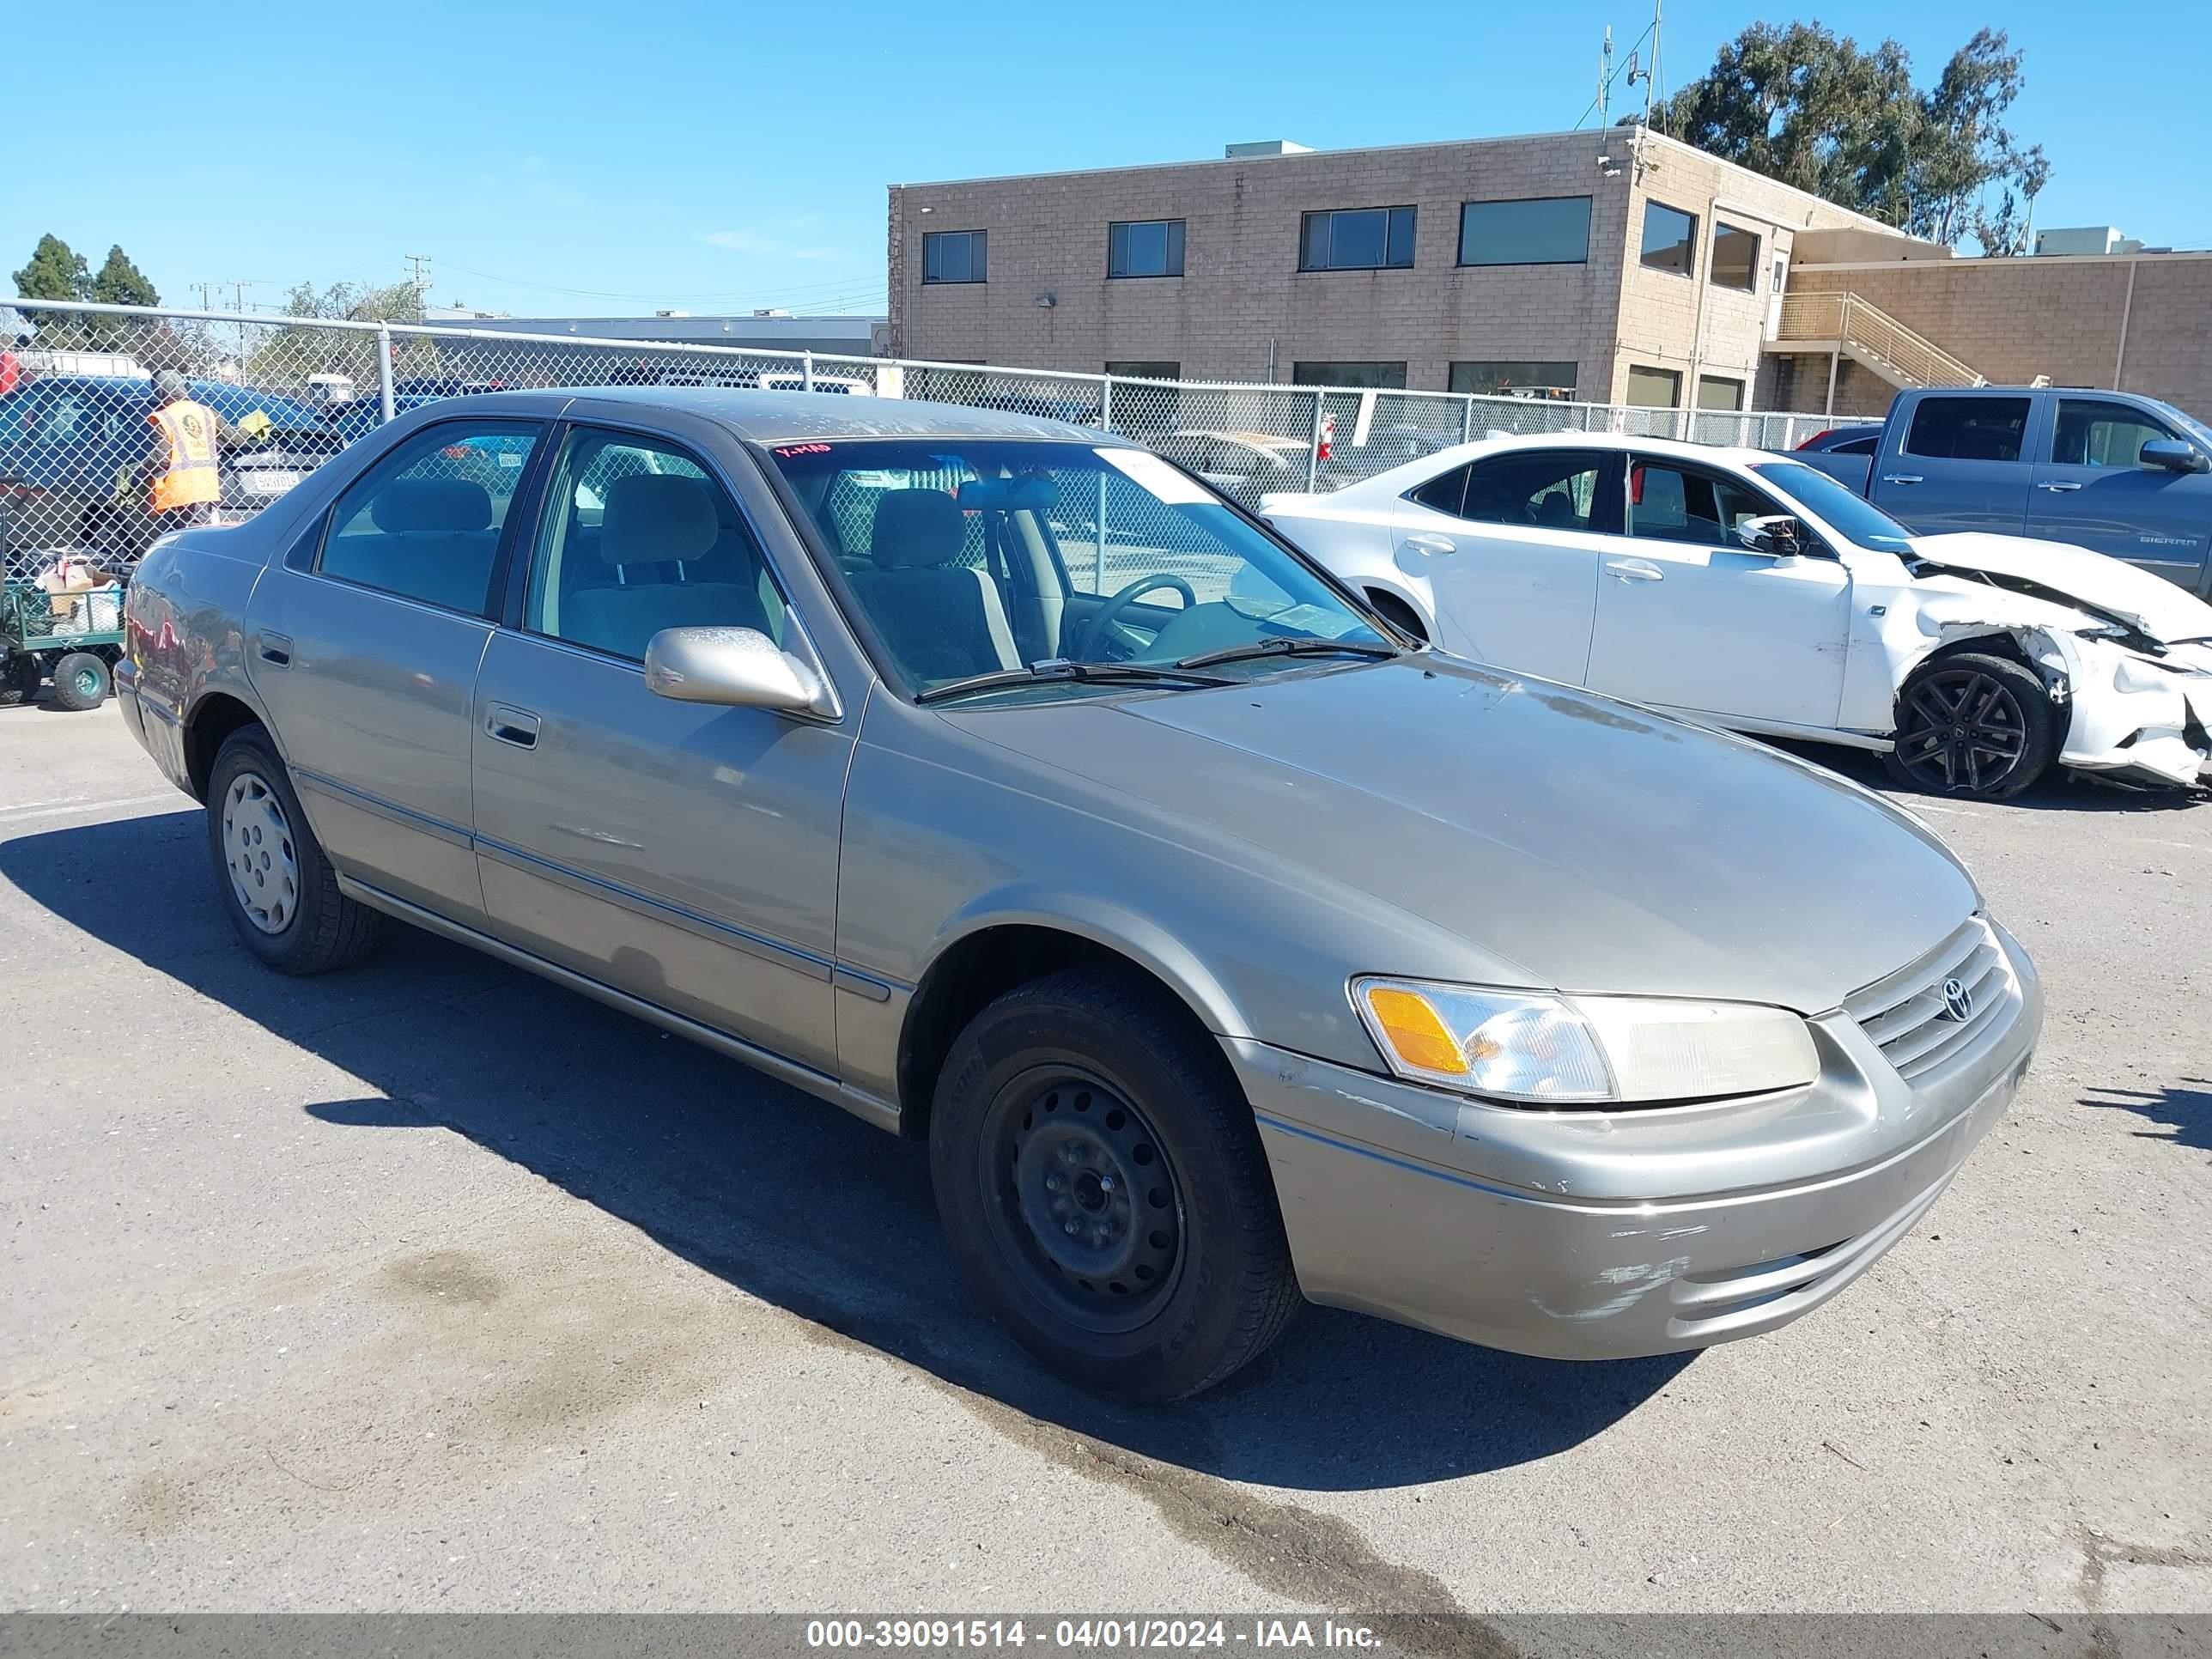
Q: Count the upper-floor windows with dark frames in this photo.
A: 6